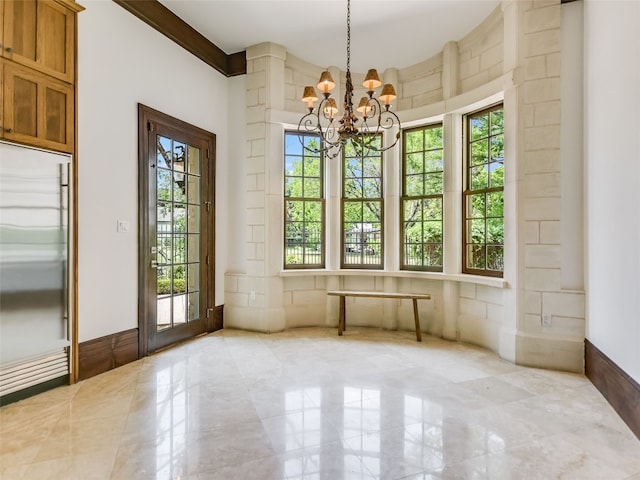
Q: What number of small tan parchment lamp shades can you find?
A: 6